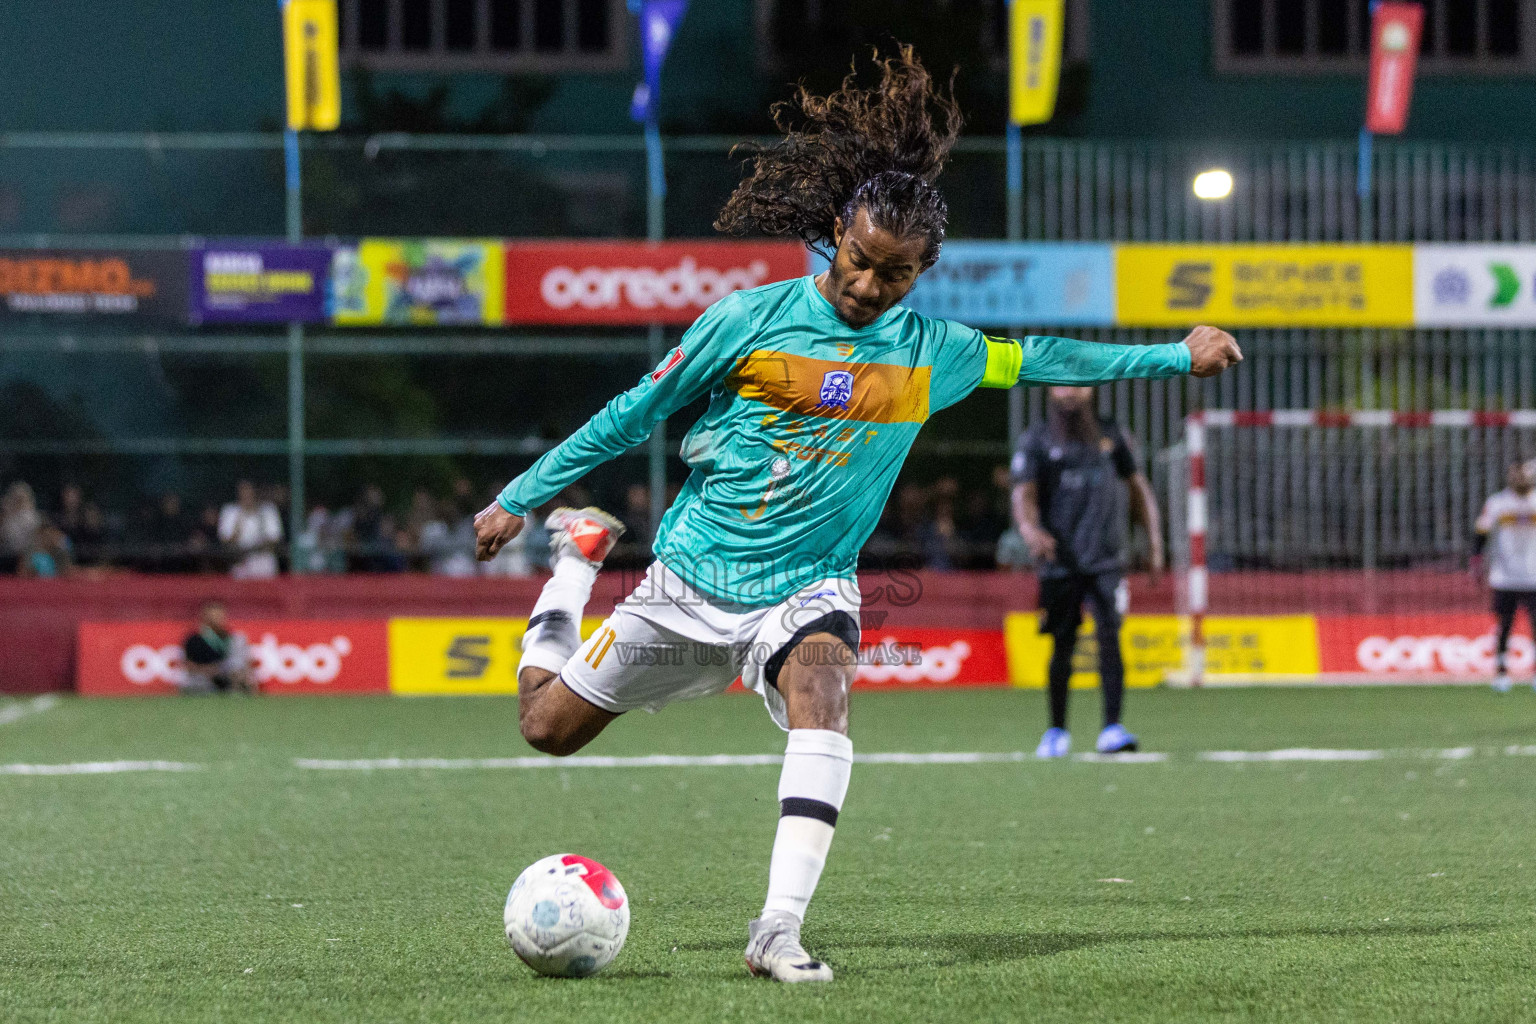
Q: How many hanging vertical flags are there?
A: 4